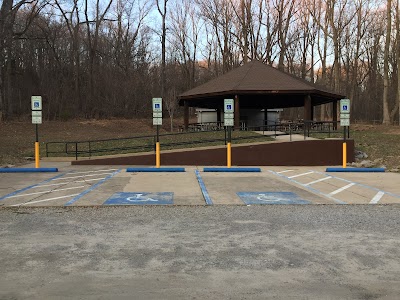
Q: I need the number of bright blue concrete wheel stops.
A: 4